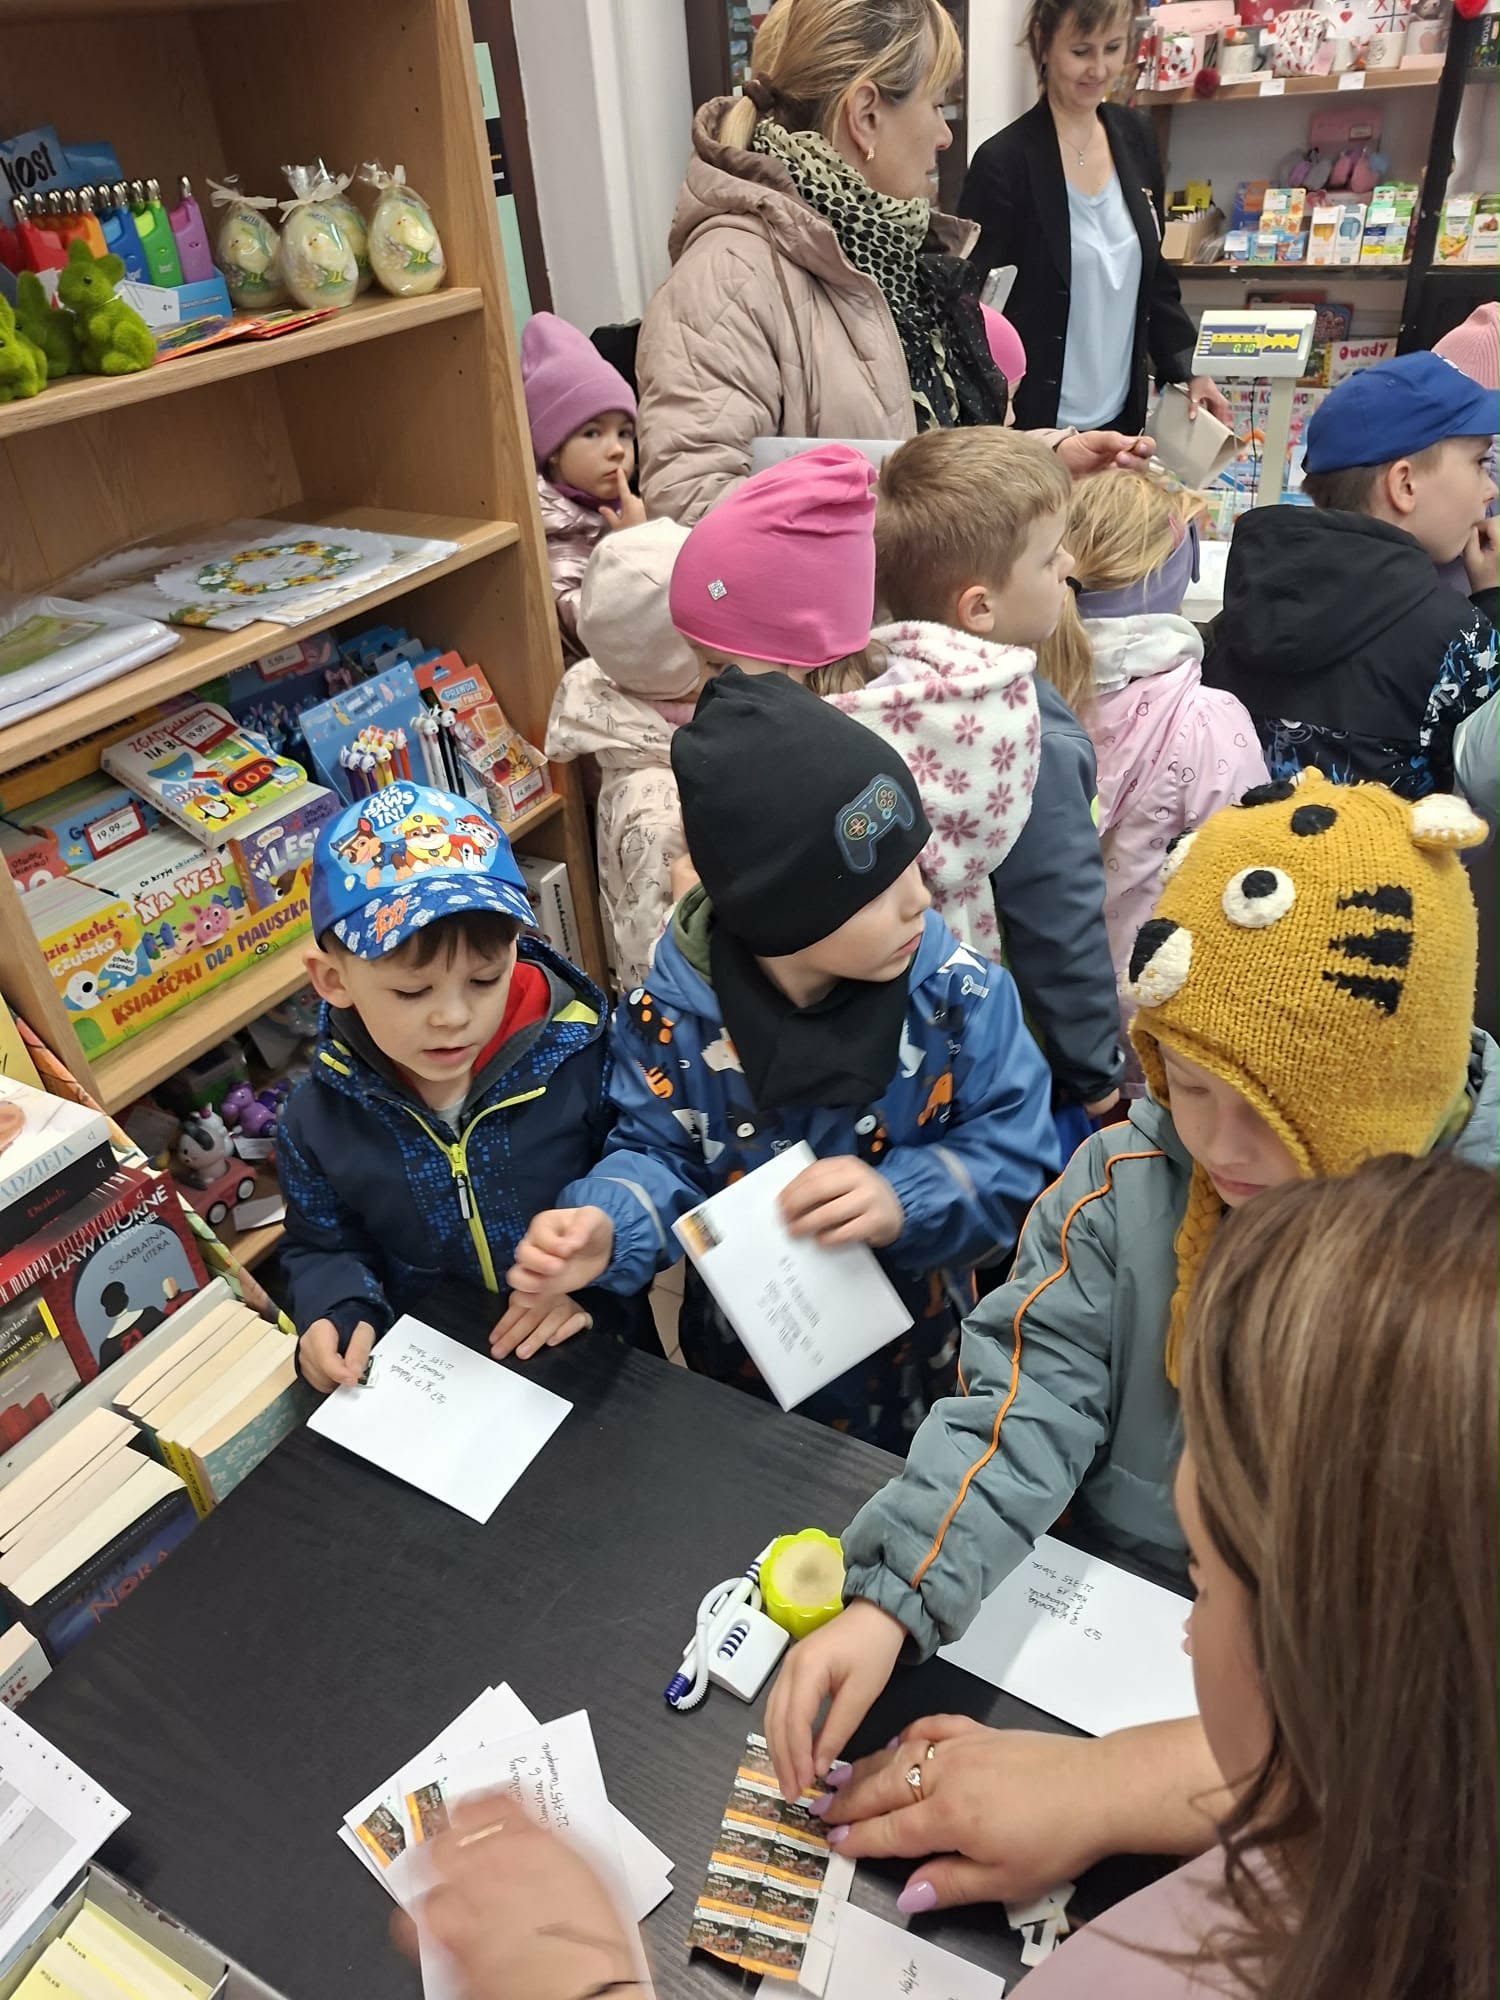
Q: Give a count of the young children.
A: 11